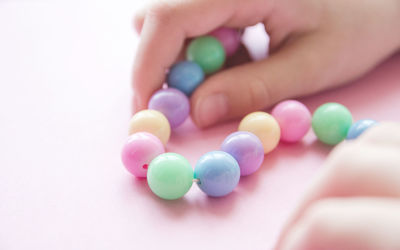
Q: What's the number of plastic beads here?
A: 13